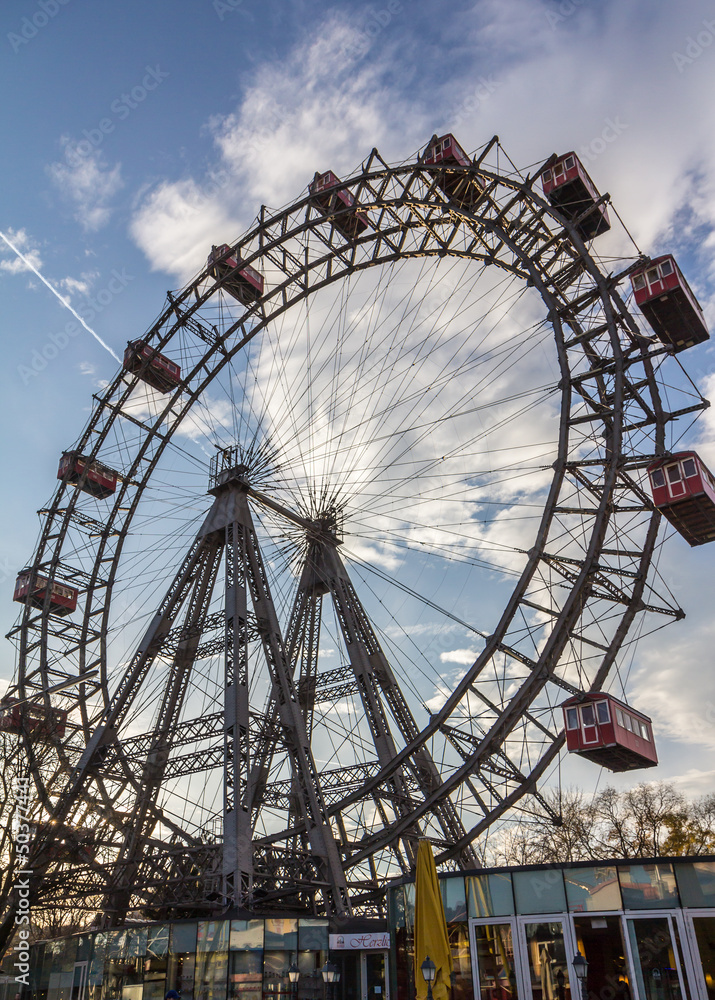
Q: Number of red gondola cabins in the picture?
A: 12